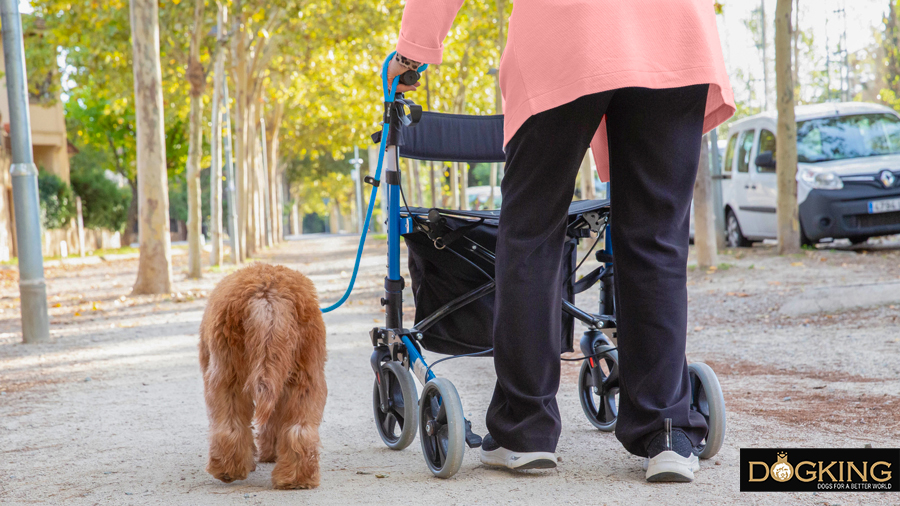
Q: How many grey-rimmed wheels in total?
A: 4